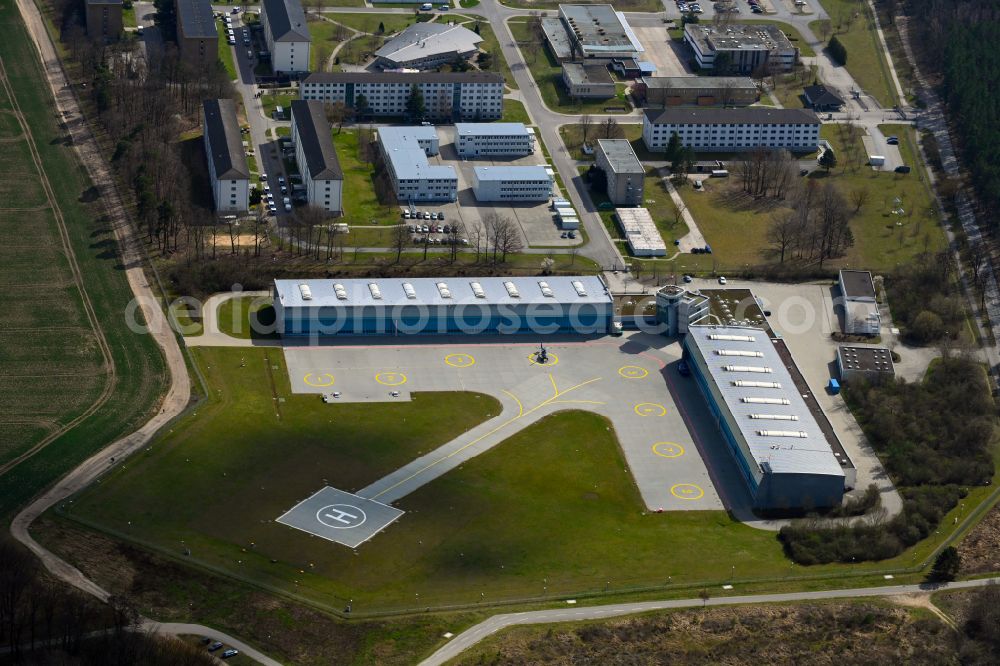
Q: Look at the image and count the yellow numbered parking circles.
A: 8